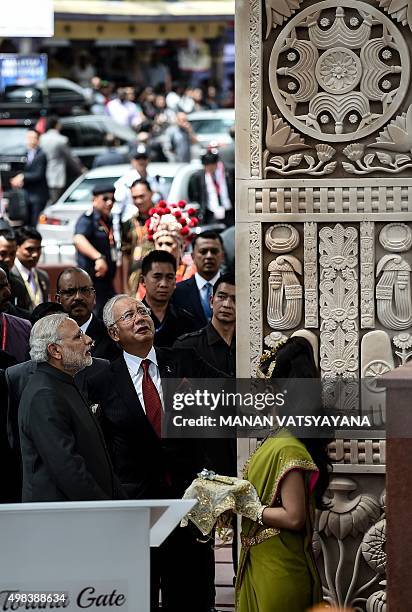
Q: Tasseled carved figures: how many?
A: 2